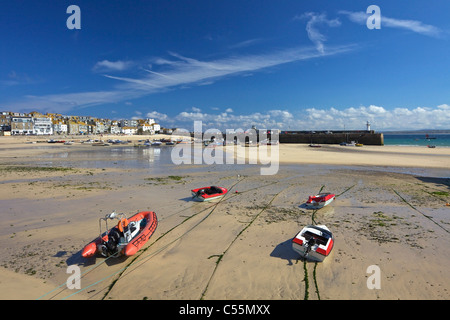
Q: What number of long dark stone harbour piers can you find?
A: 1